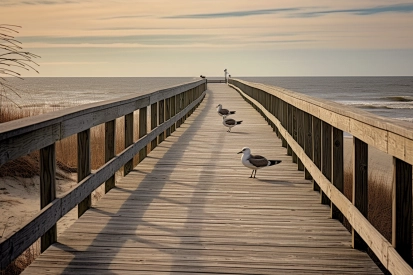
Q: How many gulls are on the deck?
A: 3